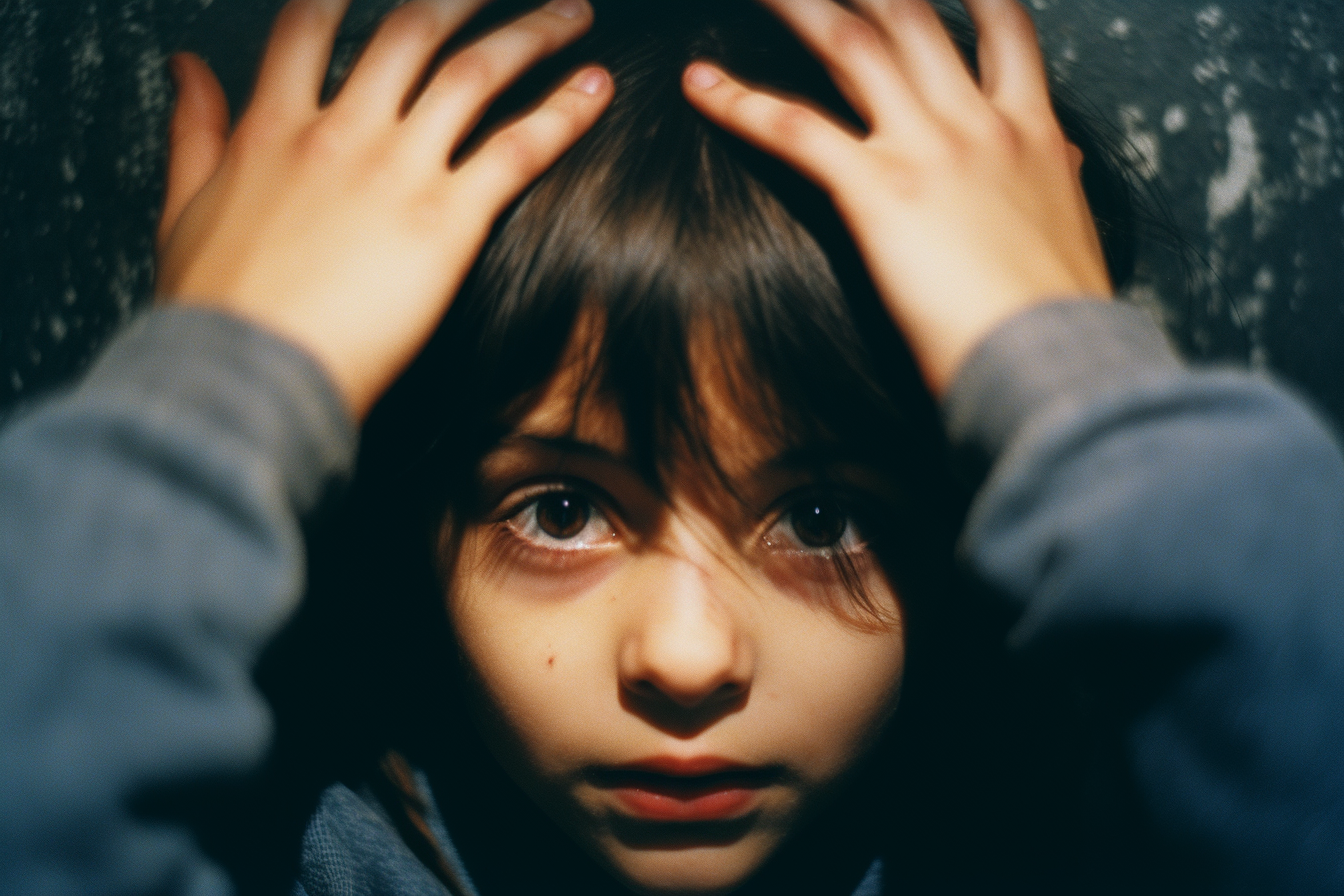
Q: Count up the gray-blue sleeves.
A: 2